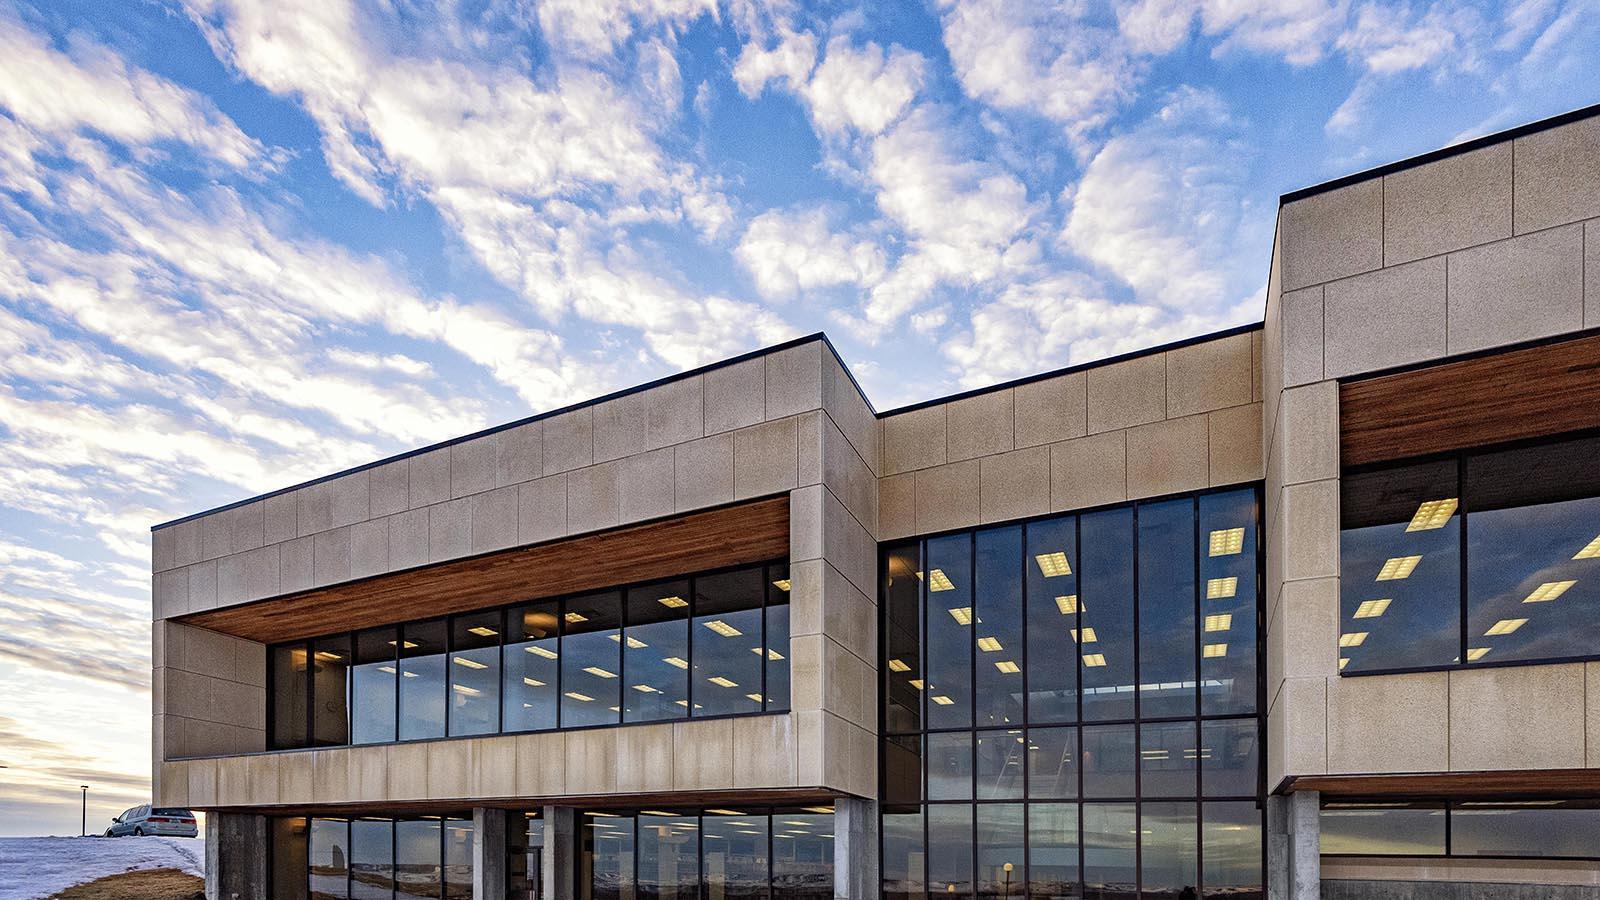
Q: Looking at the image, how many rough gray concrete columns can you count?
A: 5